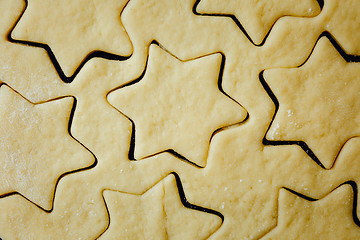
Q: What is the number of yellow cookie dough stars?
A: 7